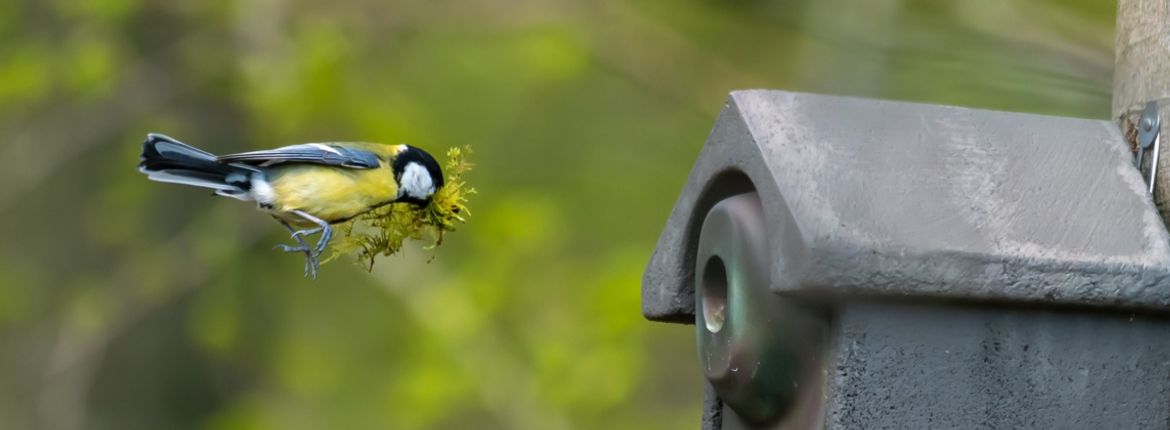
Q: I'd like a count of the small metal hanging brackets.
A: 1